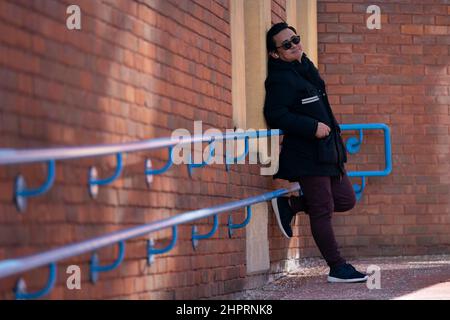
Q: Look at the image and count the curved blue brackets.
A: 12